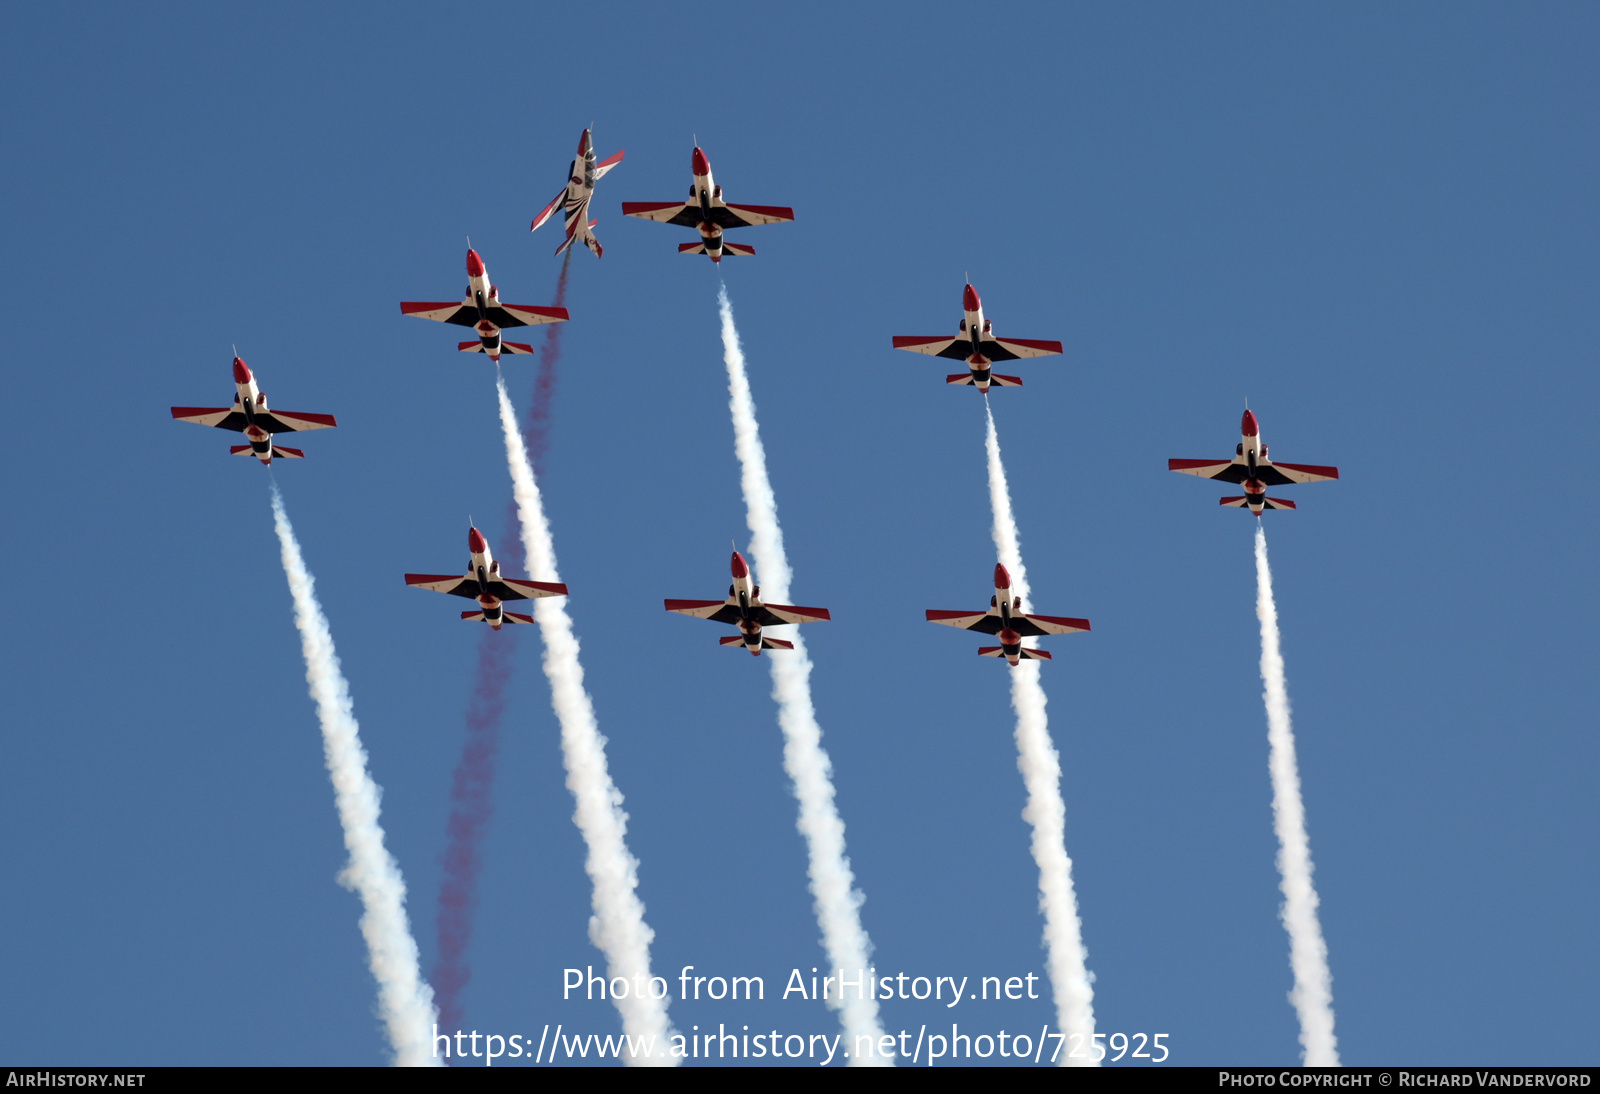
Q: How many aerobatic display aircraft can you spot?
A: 9